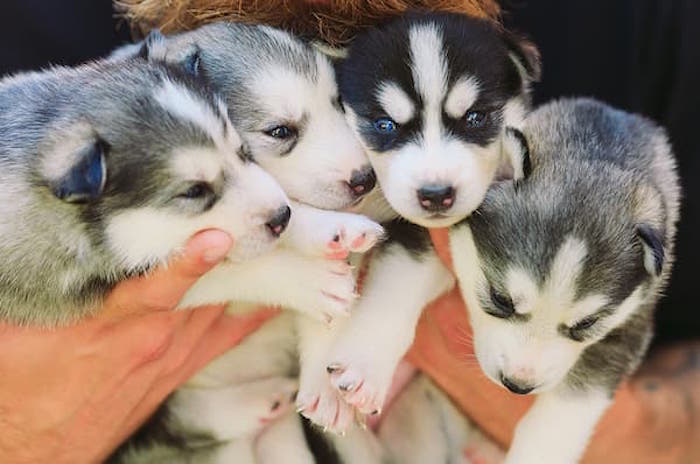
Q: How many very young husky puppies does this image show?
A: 4